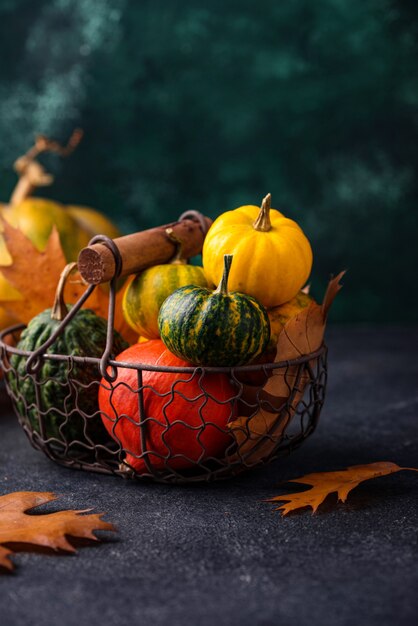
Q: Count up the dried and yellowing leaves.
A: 4